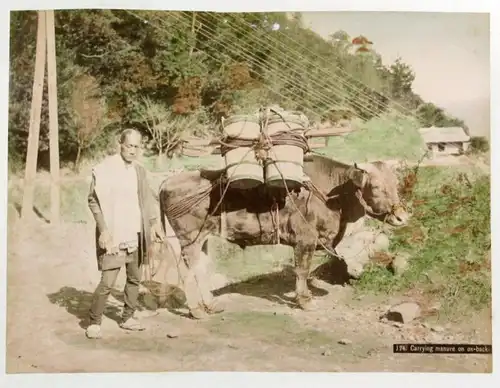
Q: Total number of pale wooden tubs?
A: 2